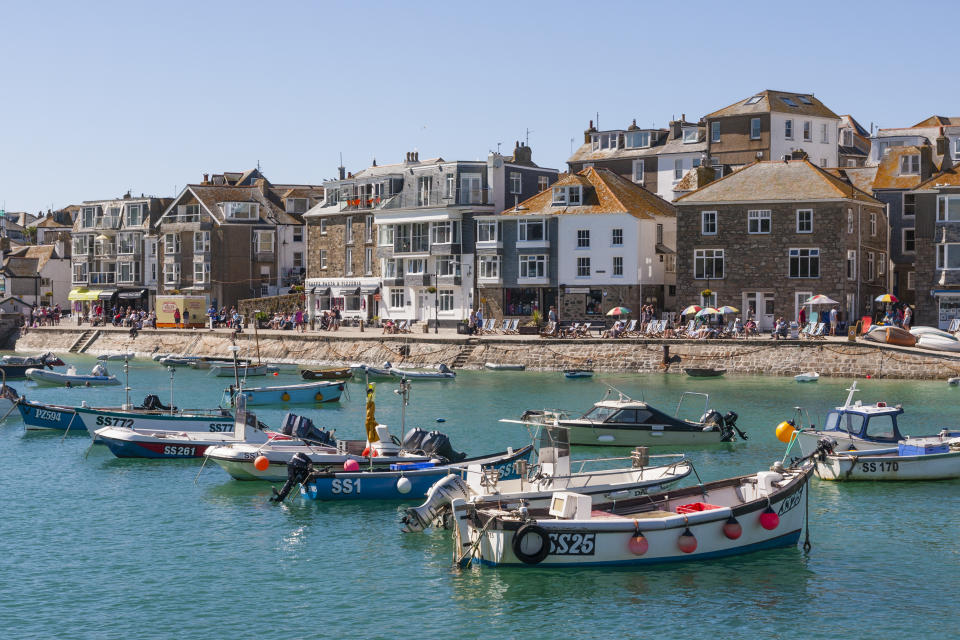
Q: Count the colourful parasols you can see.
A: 6